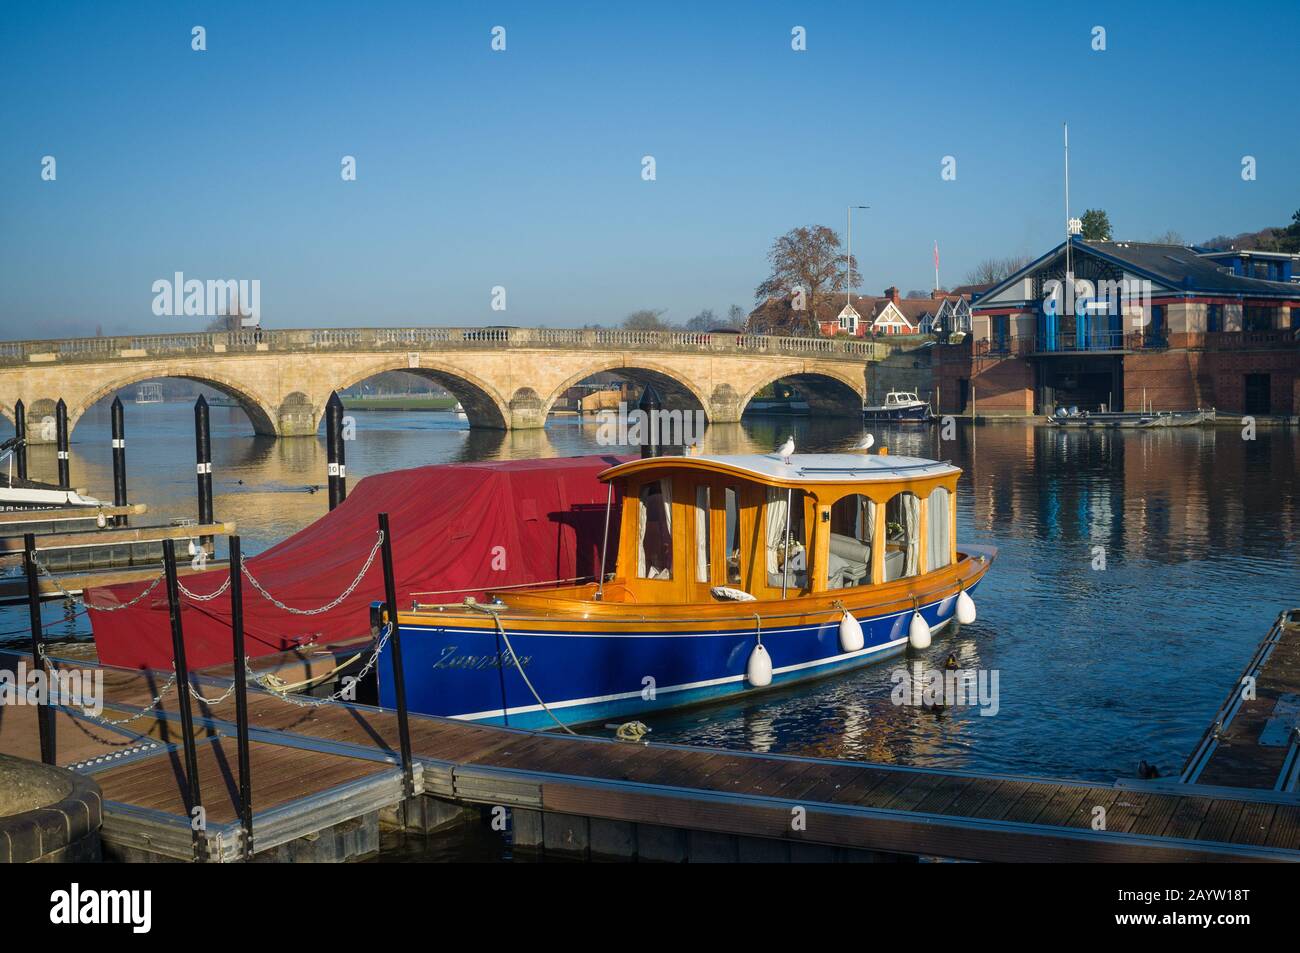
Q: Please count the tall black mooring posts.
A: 6